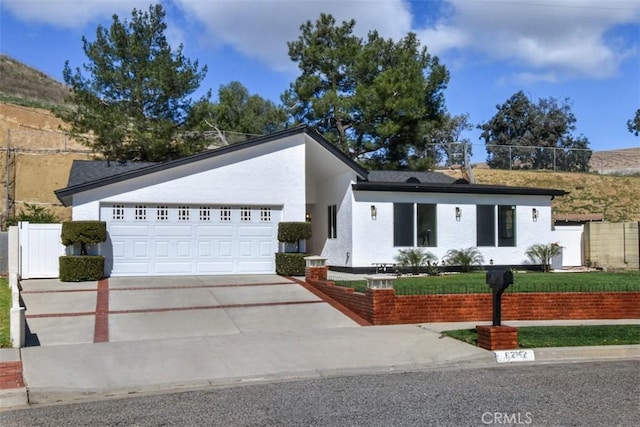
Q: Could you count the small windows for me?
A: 8